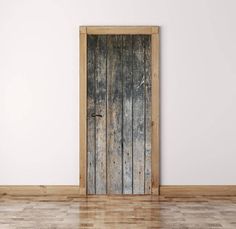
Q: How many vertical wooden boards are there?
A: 6